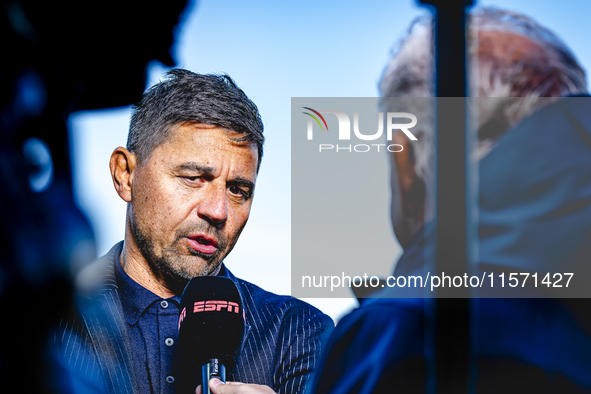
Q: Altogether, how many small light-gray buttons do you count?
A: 3